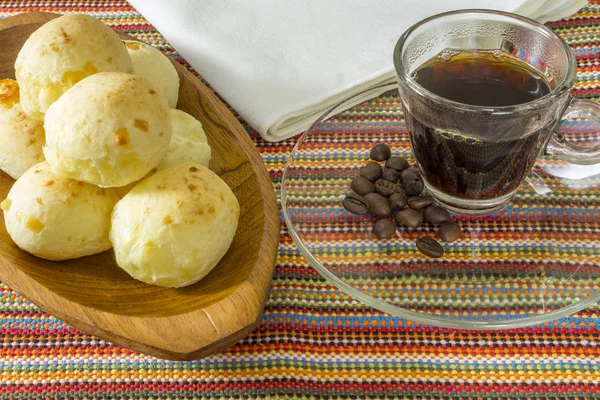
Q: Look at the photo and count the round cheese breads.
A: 7